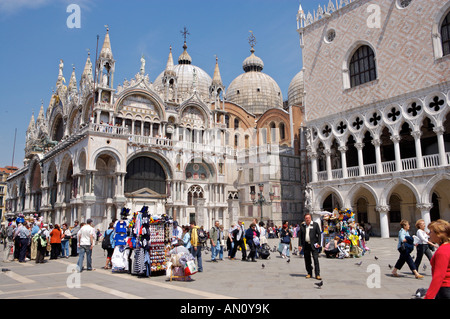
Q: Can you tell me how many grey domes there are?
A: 3